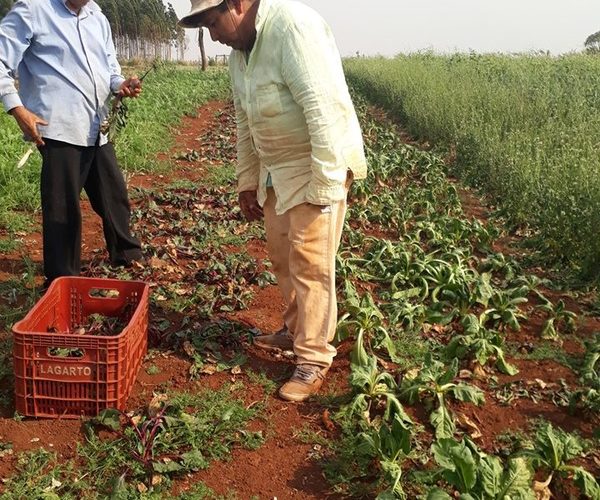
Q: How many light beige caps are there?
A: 1